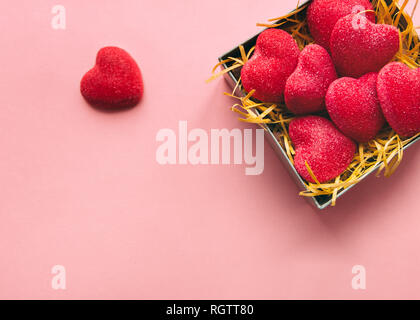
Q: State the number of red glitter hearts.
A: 8